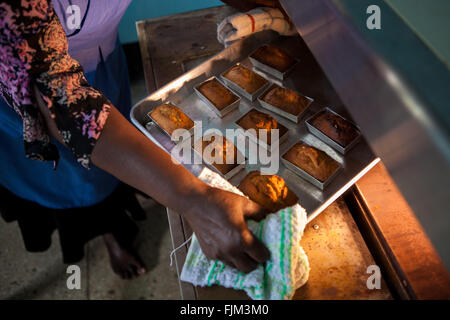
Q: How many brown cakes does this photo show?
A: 10